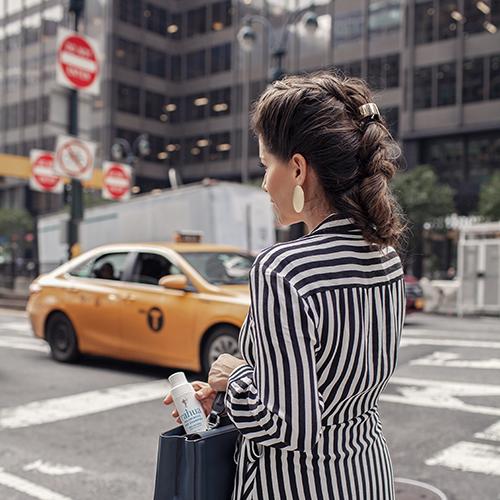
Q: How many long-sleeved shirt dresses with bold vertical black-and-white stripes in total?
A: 1